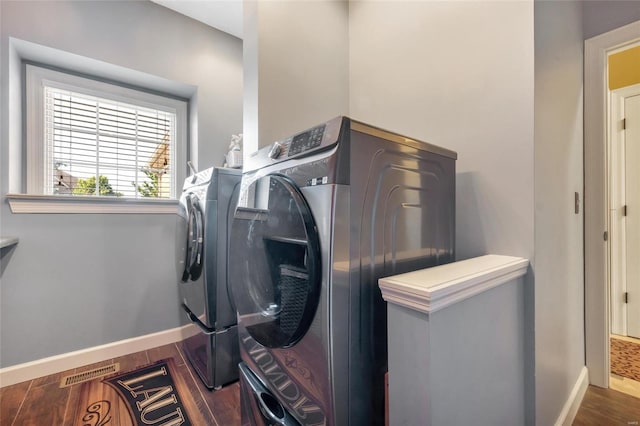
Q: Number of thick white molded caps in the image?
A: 1